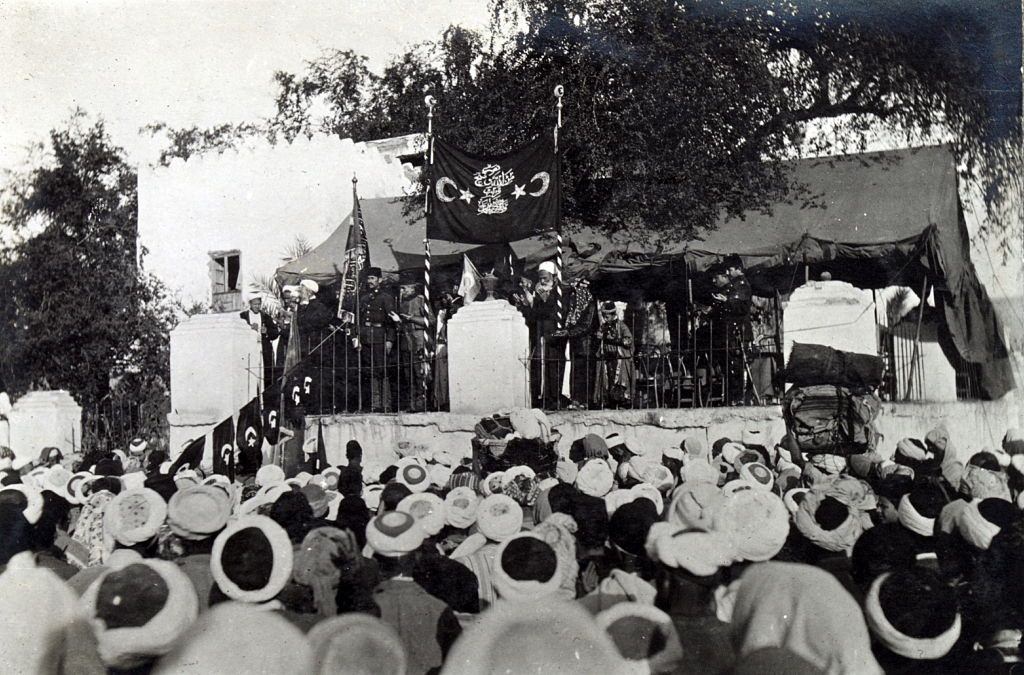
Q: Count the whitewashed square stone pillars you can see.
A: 4